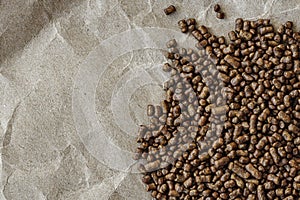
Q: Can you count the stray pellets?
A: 3